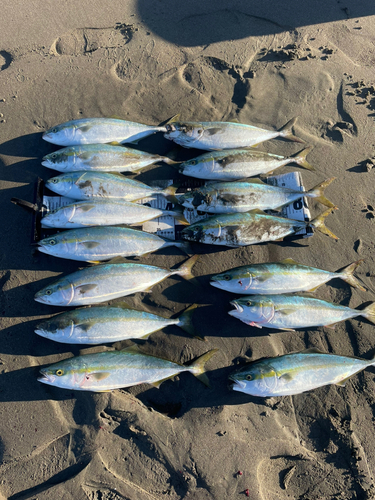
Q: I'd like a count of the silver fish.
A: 15